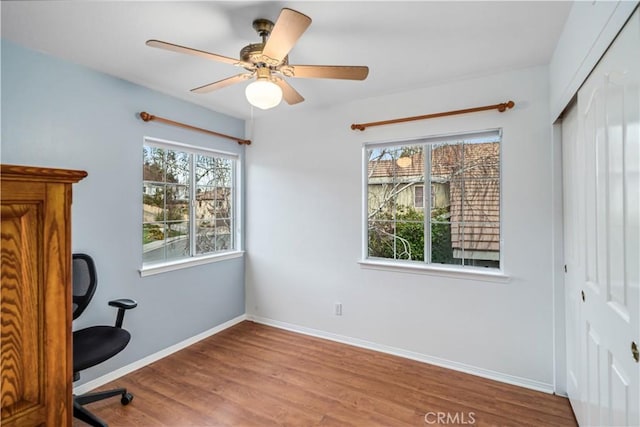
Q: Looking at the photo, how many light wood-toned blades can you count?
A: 5